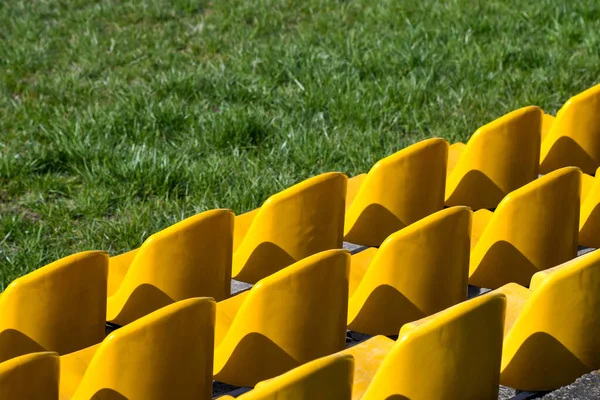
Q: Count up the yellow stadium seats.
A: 15